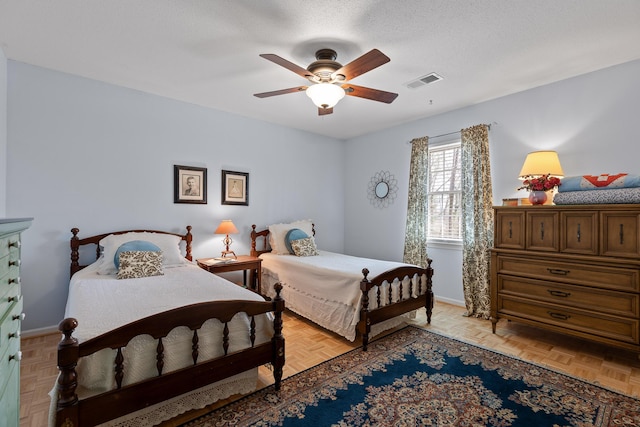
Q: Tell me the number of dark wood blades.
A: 5